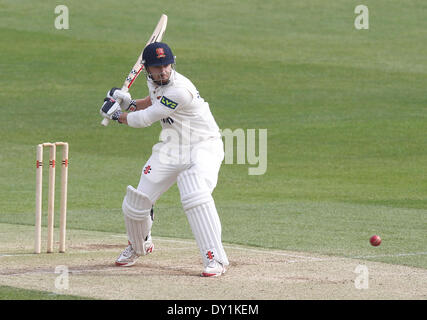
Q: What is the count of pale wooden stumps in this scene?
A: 3